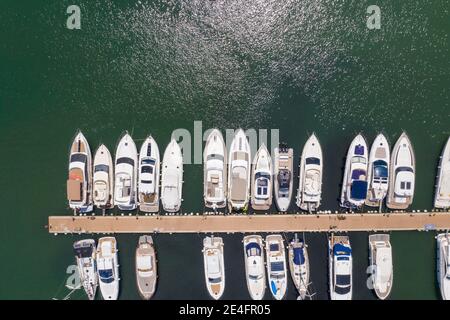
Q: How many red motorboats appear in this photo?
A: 0